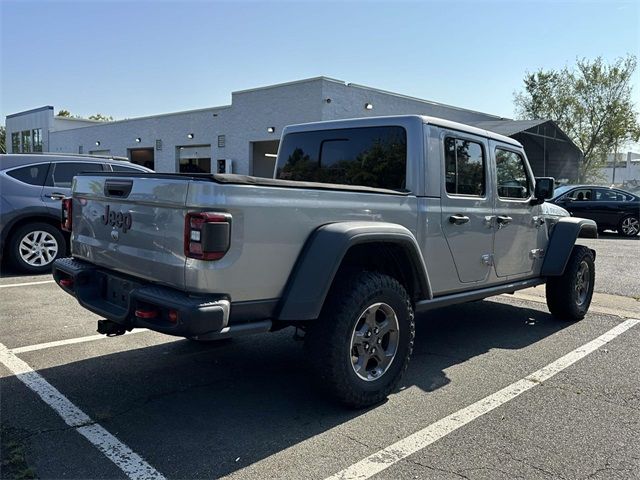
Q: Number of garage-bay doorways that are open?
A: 3